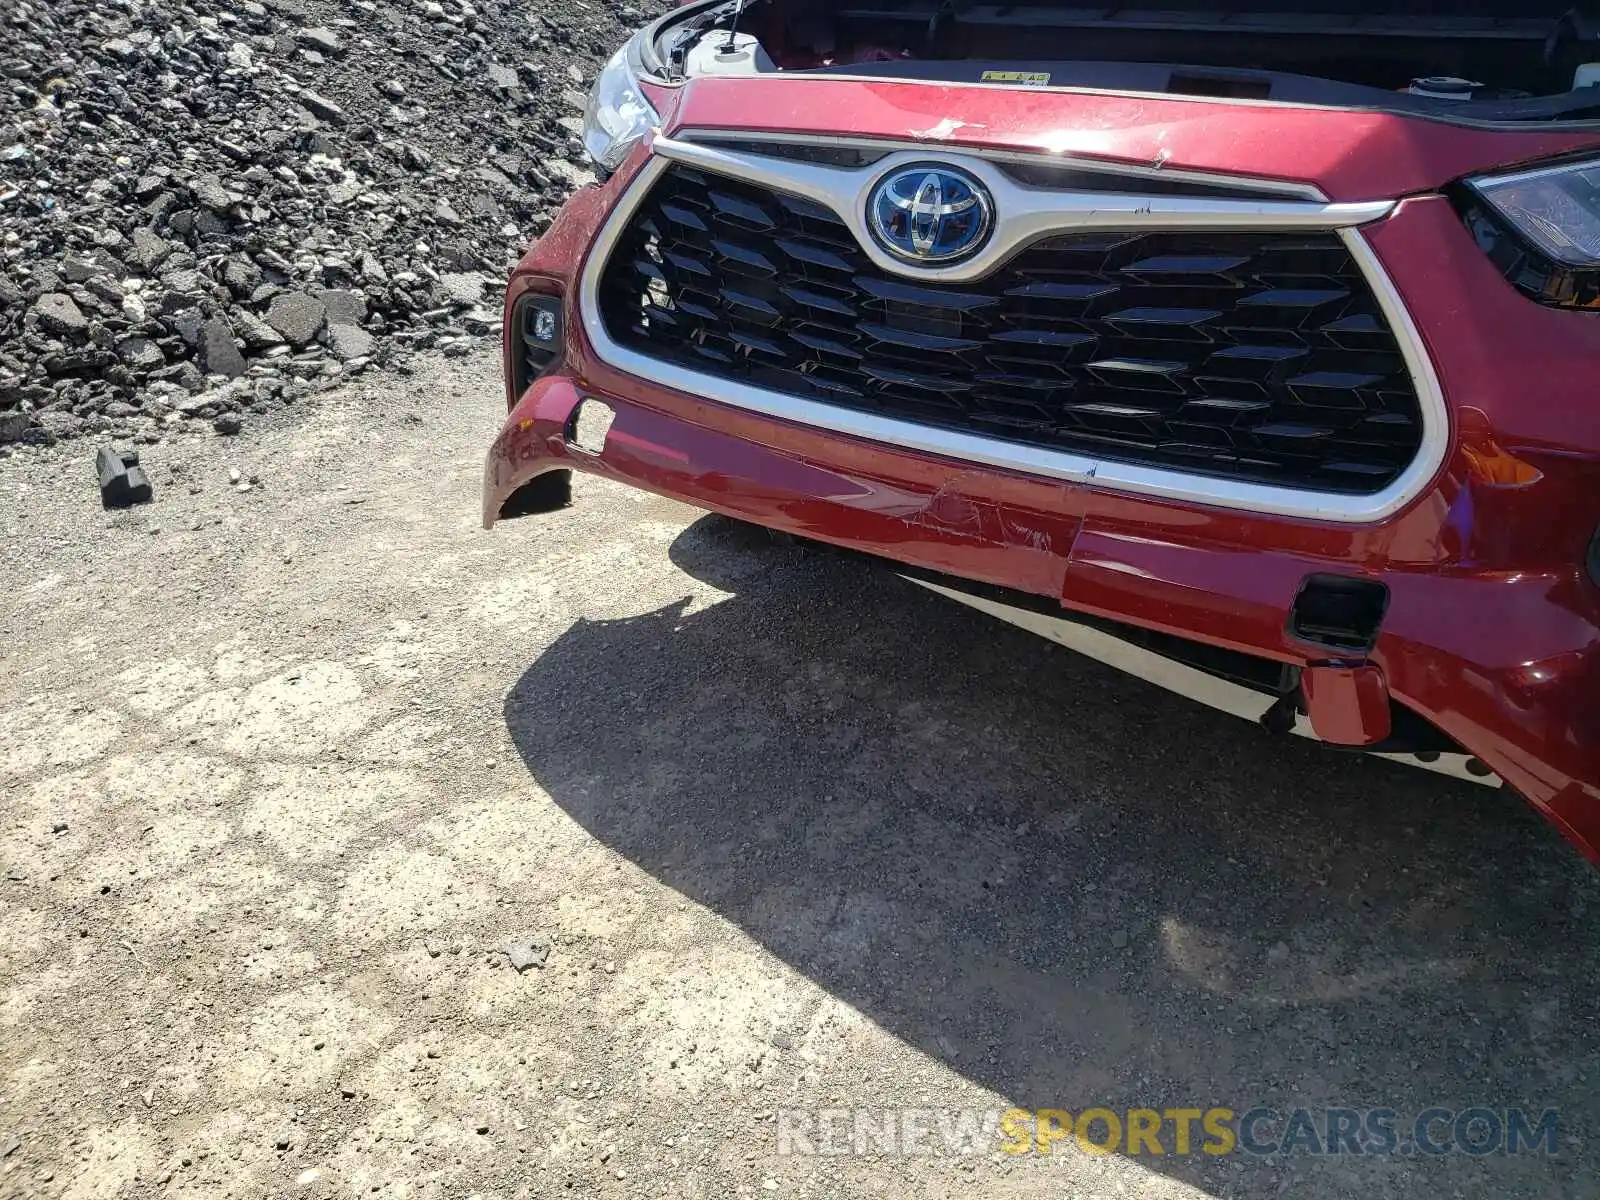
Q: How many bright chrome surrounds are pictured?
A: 1